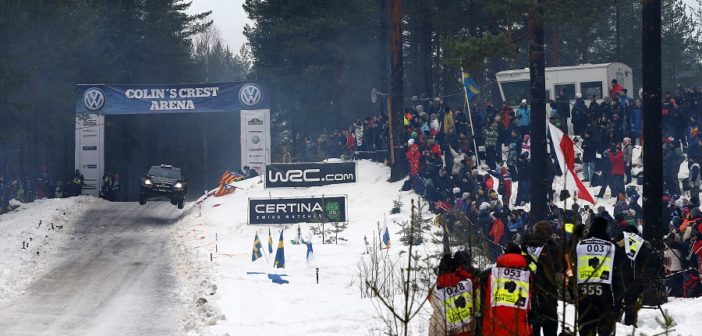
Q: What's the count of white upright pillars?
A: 2